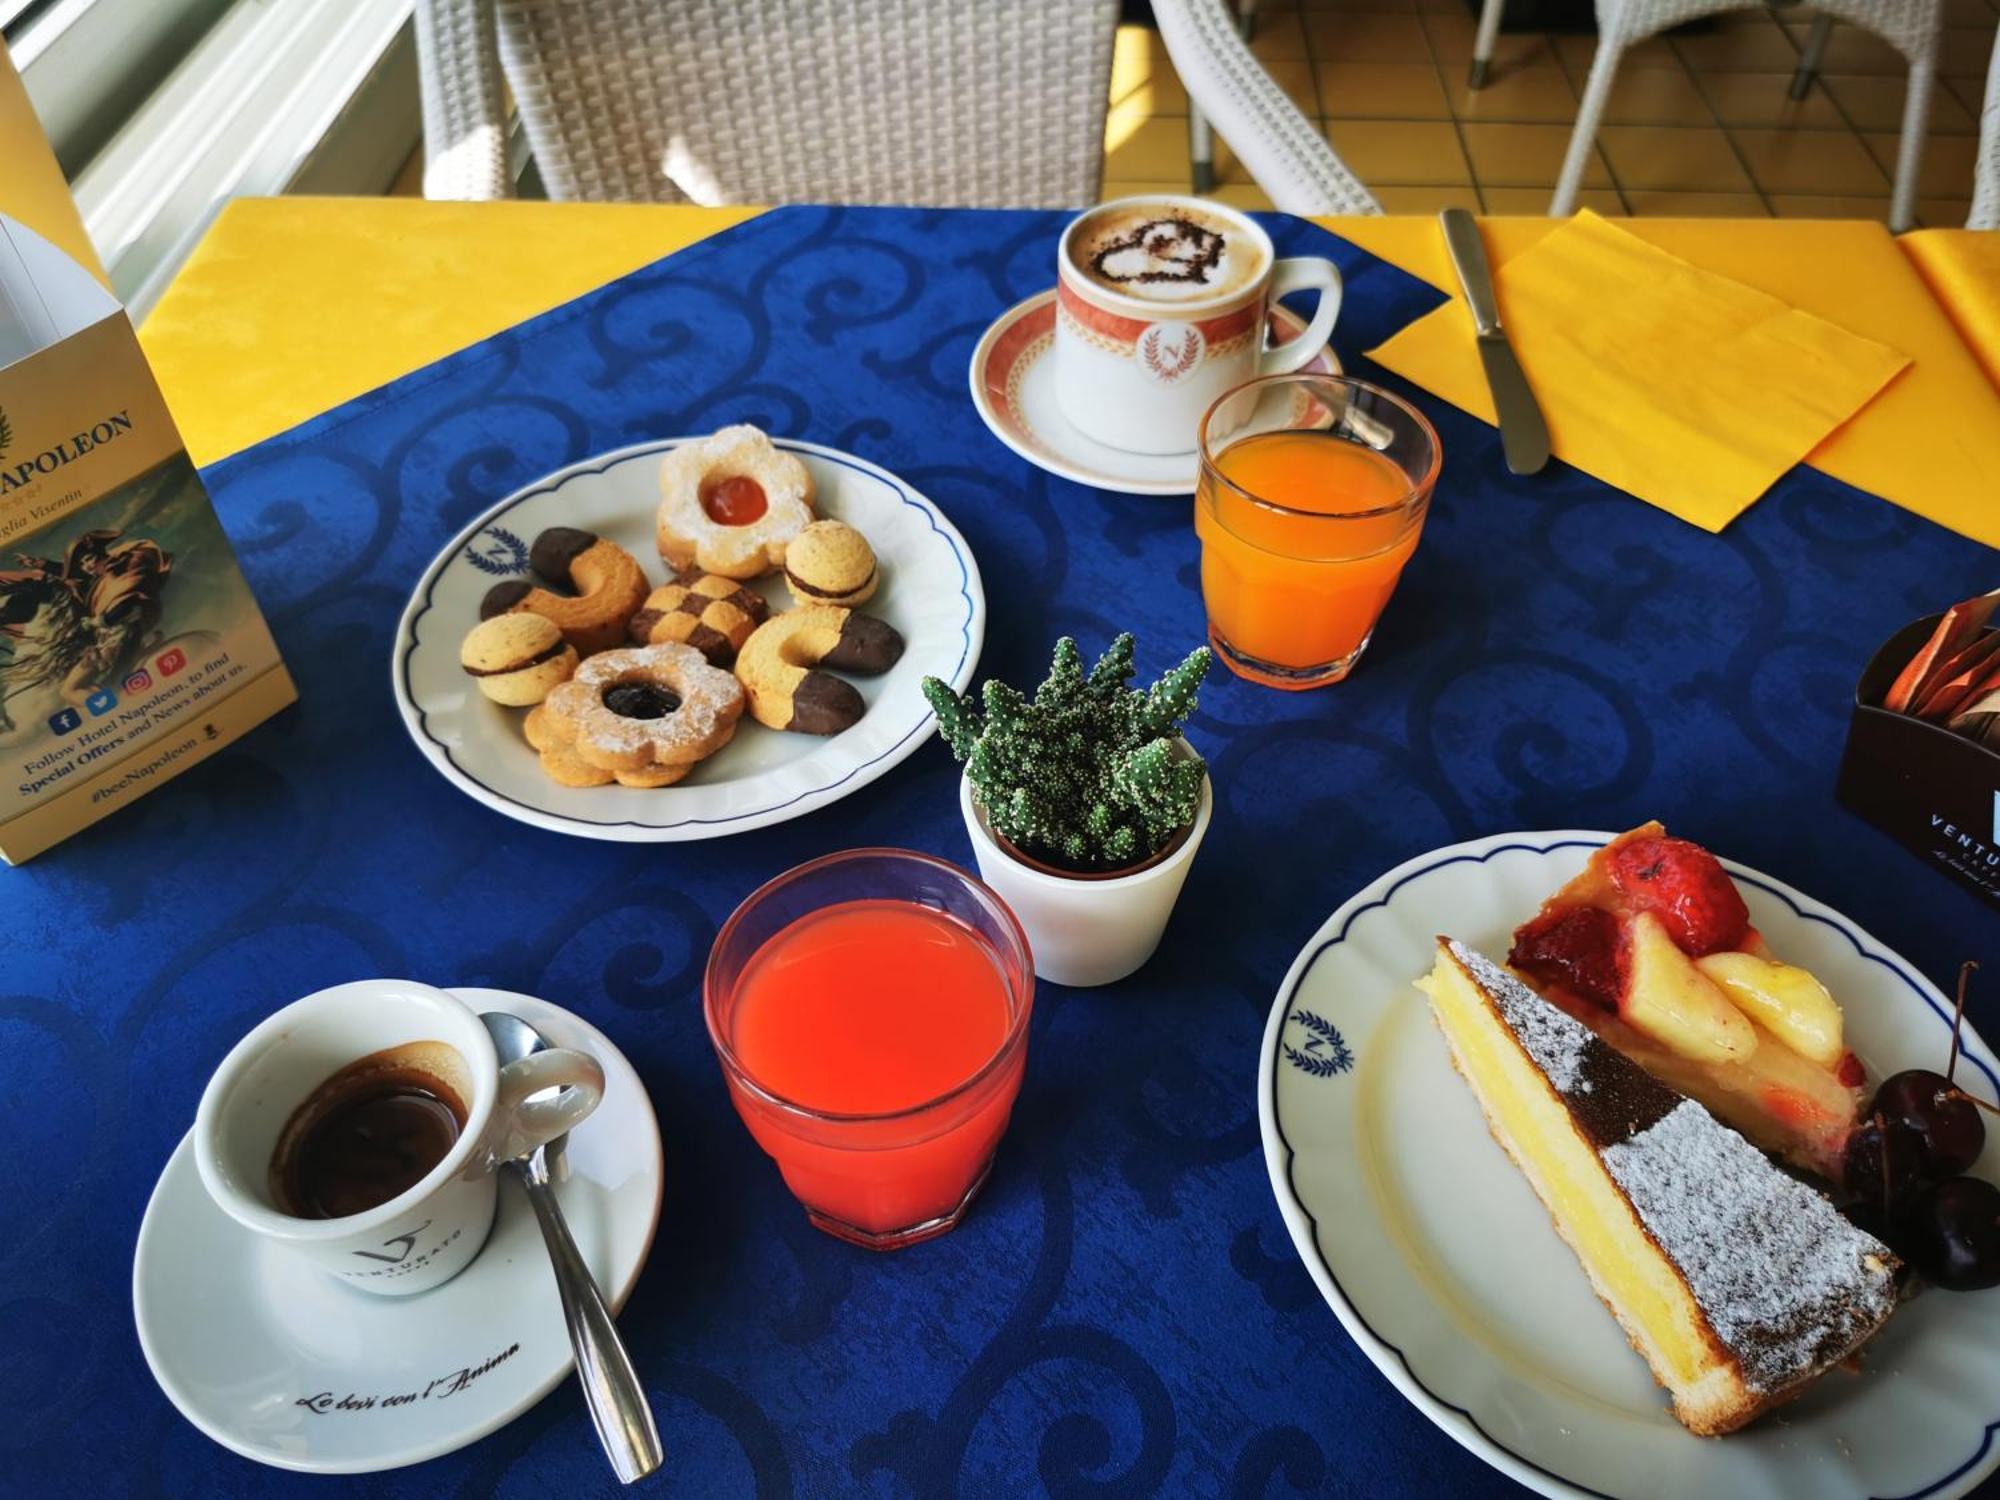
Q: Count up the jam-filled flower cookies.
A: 2